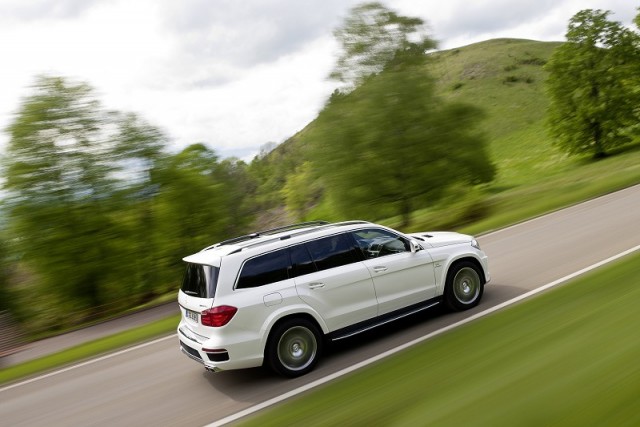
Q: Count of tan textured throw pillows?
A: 0